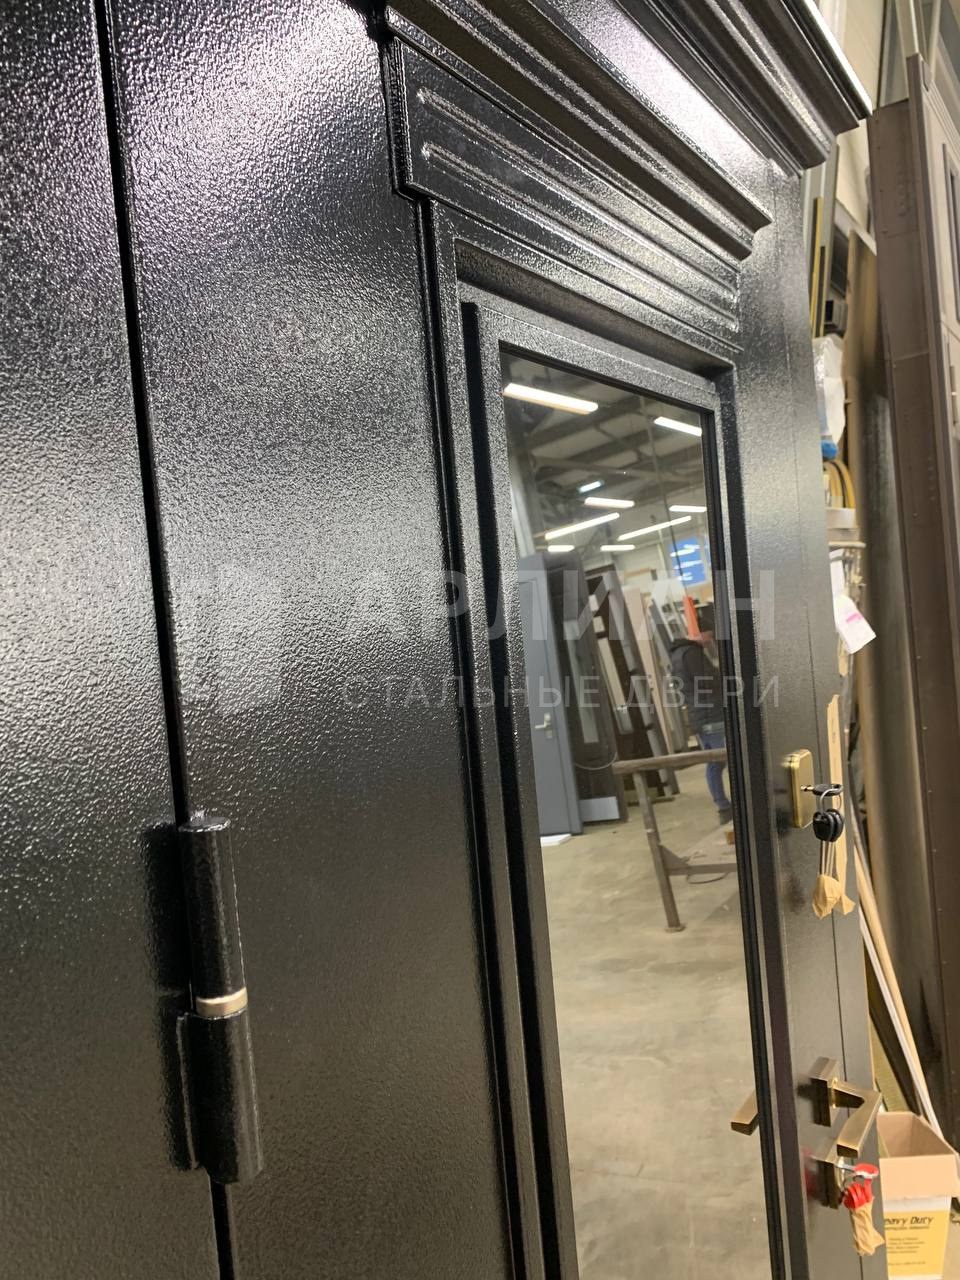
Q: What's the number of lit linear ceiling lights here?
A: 9